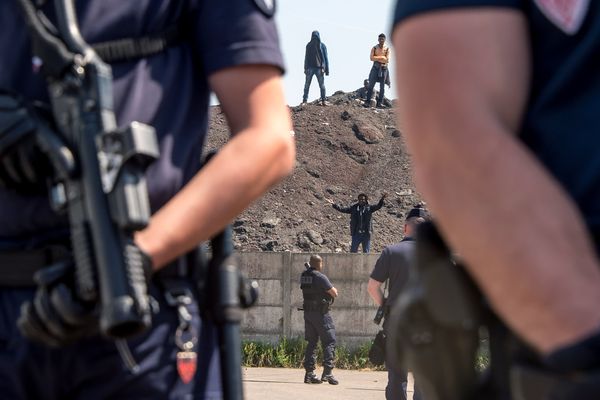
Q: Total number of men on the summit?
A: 2